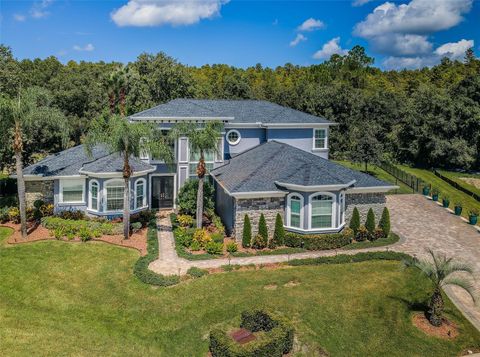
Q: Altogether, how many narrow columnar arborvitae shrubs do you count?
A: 6